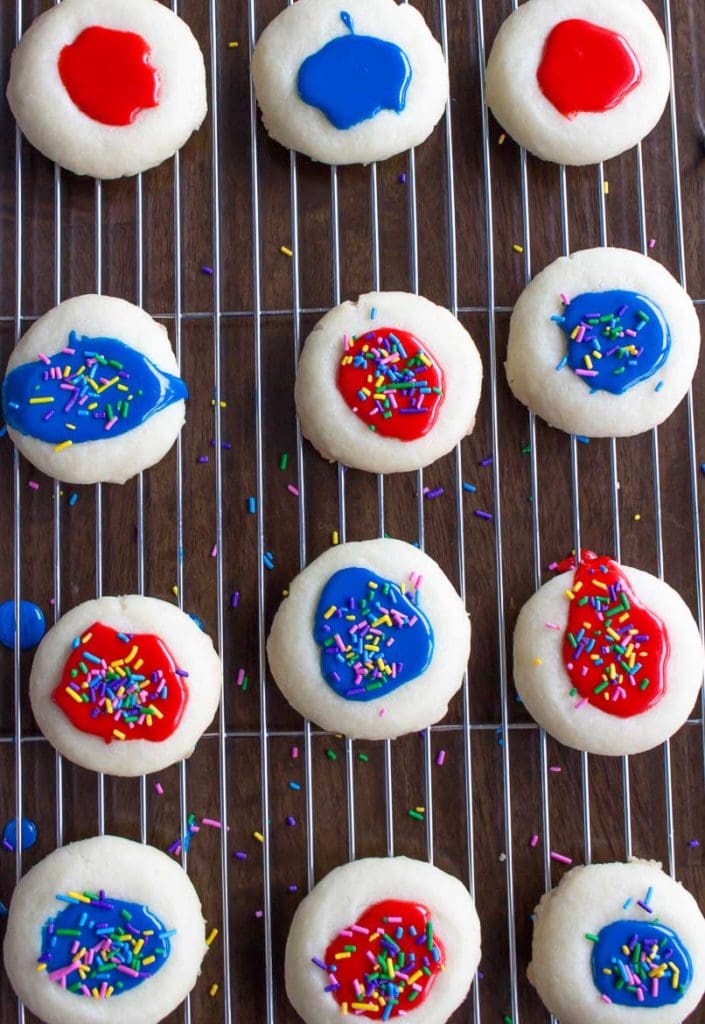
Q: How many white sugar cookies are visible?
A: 12